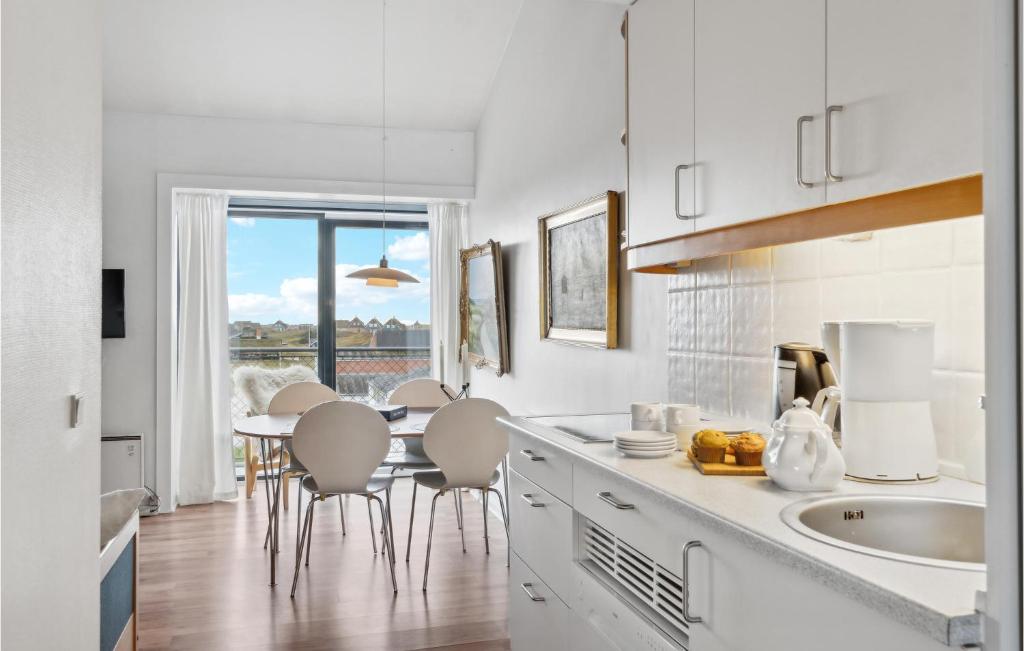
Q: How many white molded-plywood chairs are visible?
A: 4